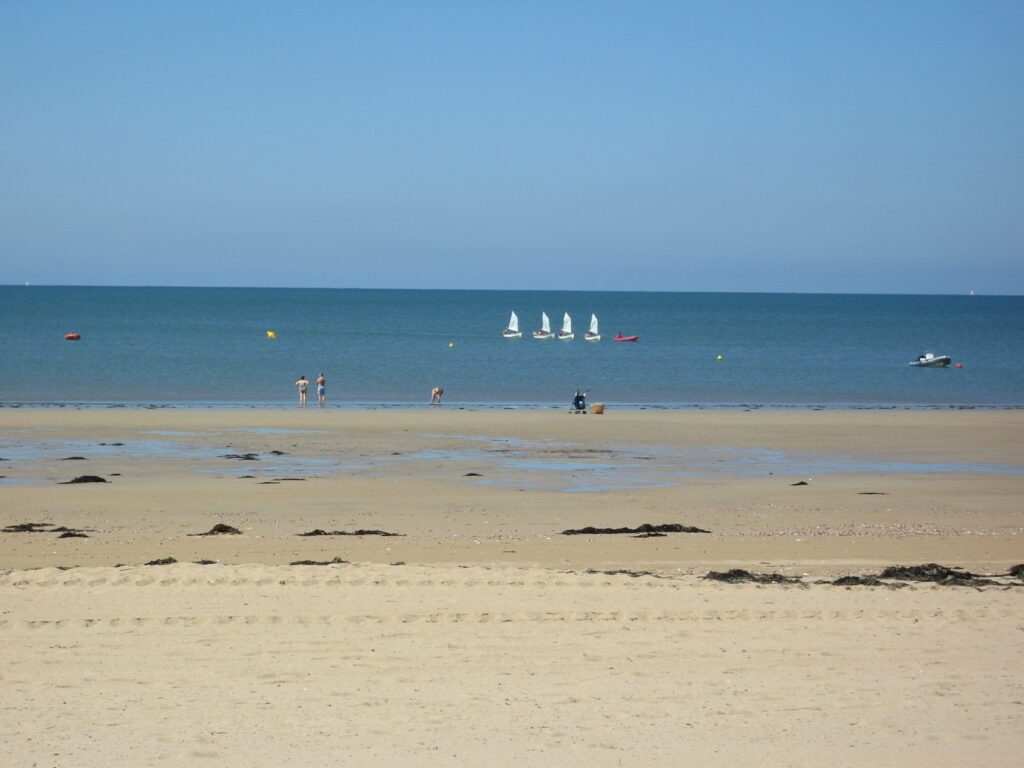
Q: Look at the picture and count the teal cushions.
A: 0